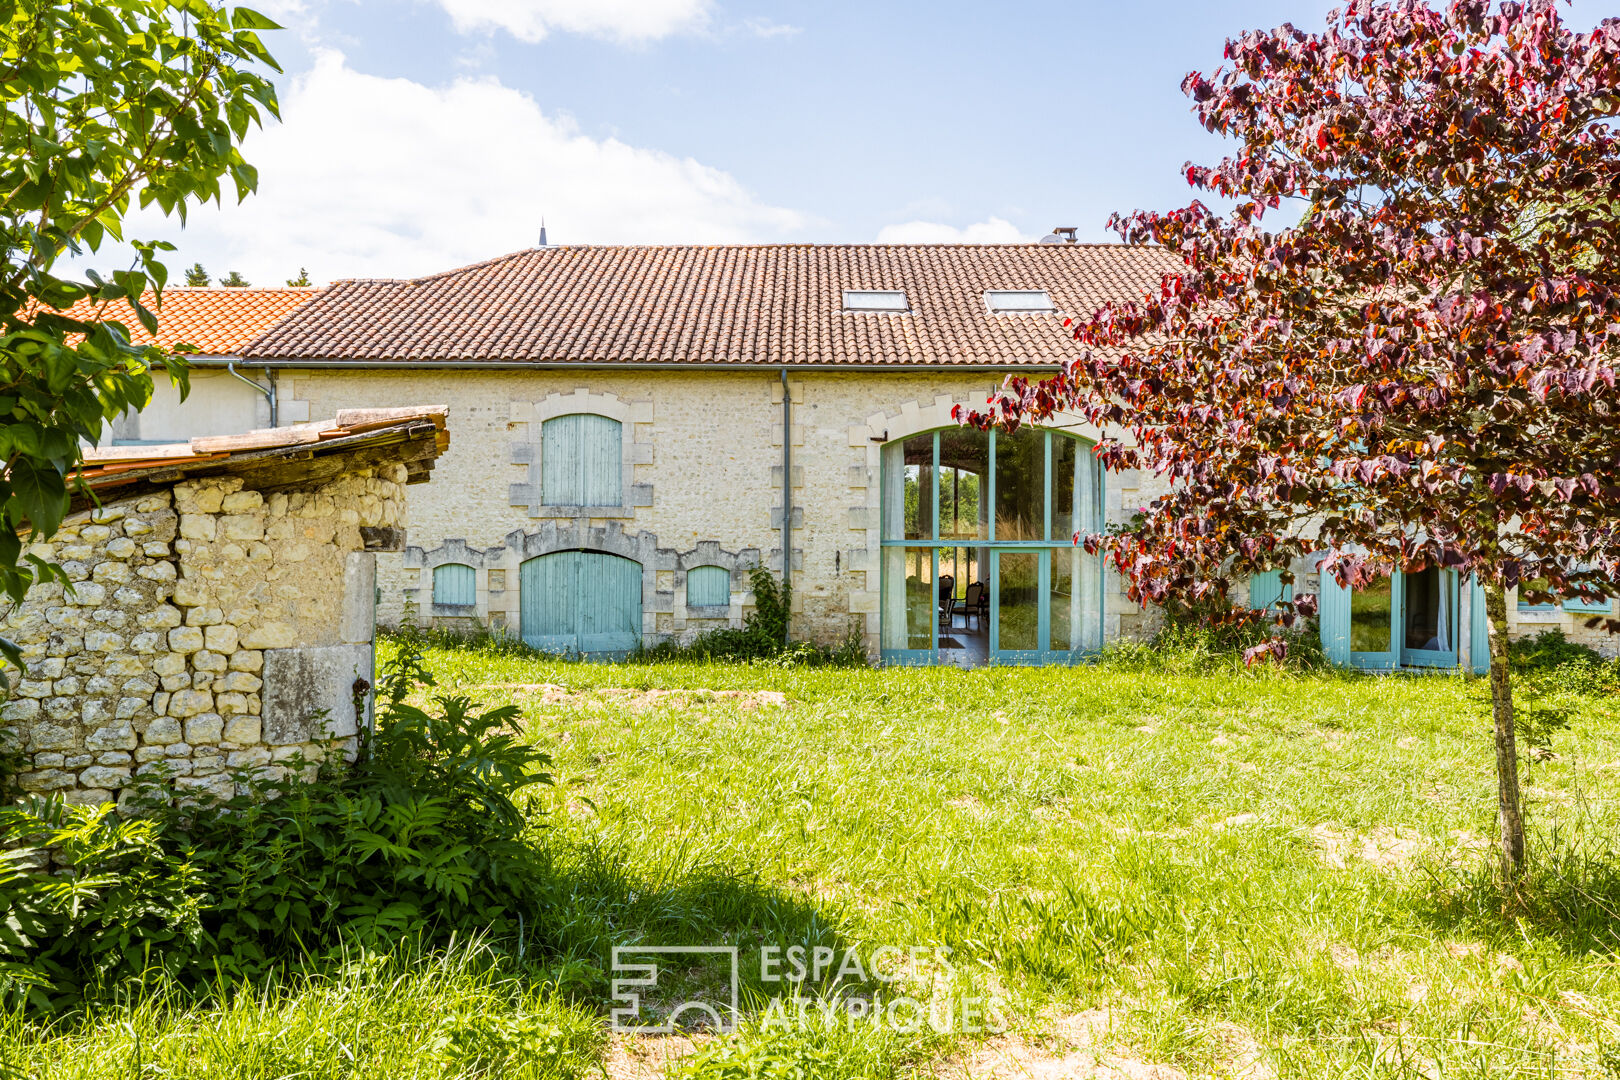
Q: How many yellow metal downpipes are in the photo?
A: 0